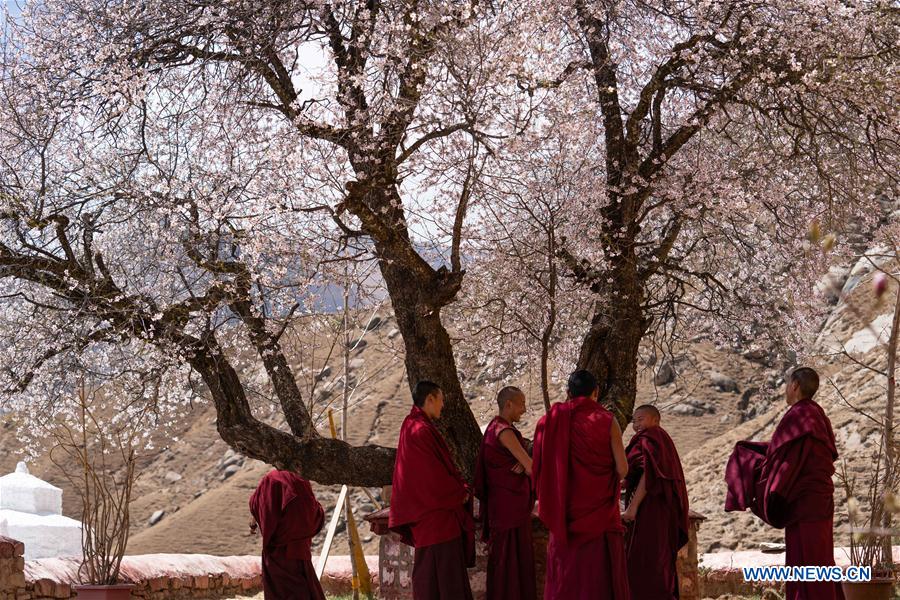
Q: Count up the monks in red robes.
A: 6